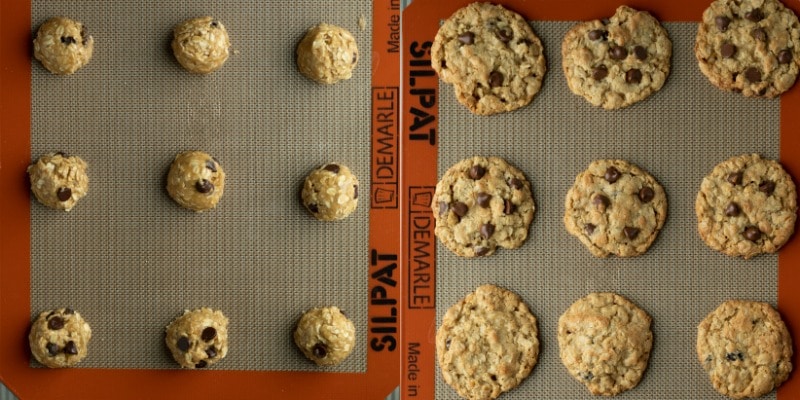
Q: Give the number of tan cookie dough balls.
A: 9